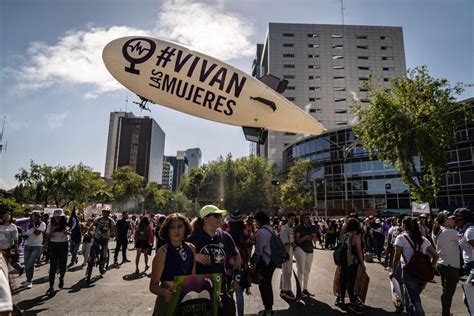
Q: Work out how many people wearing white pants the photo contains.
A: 2